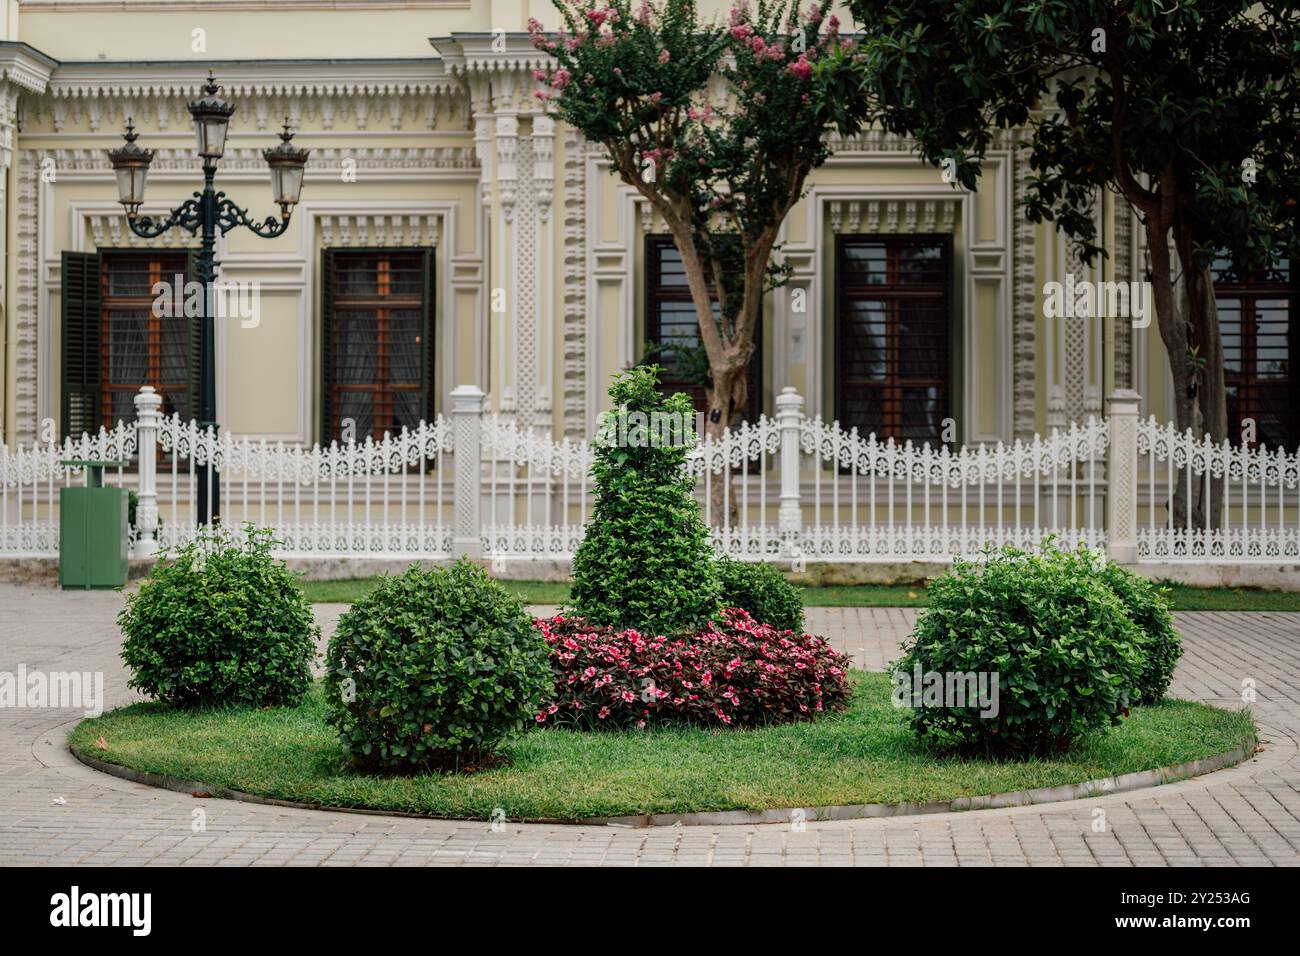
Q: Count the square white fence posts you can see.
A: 2